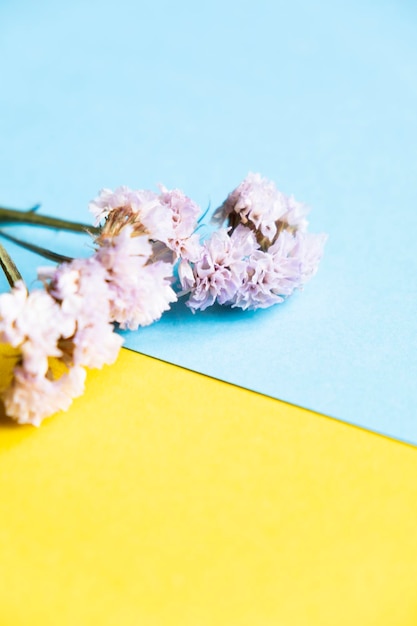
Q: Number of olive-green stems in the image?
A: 3